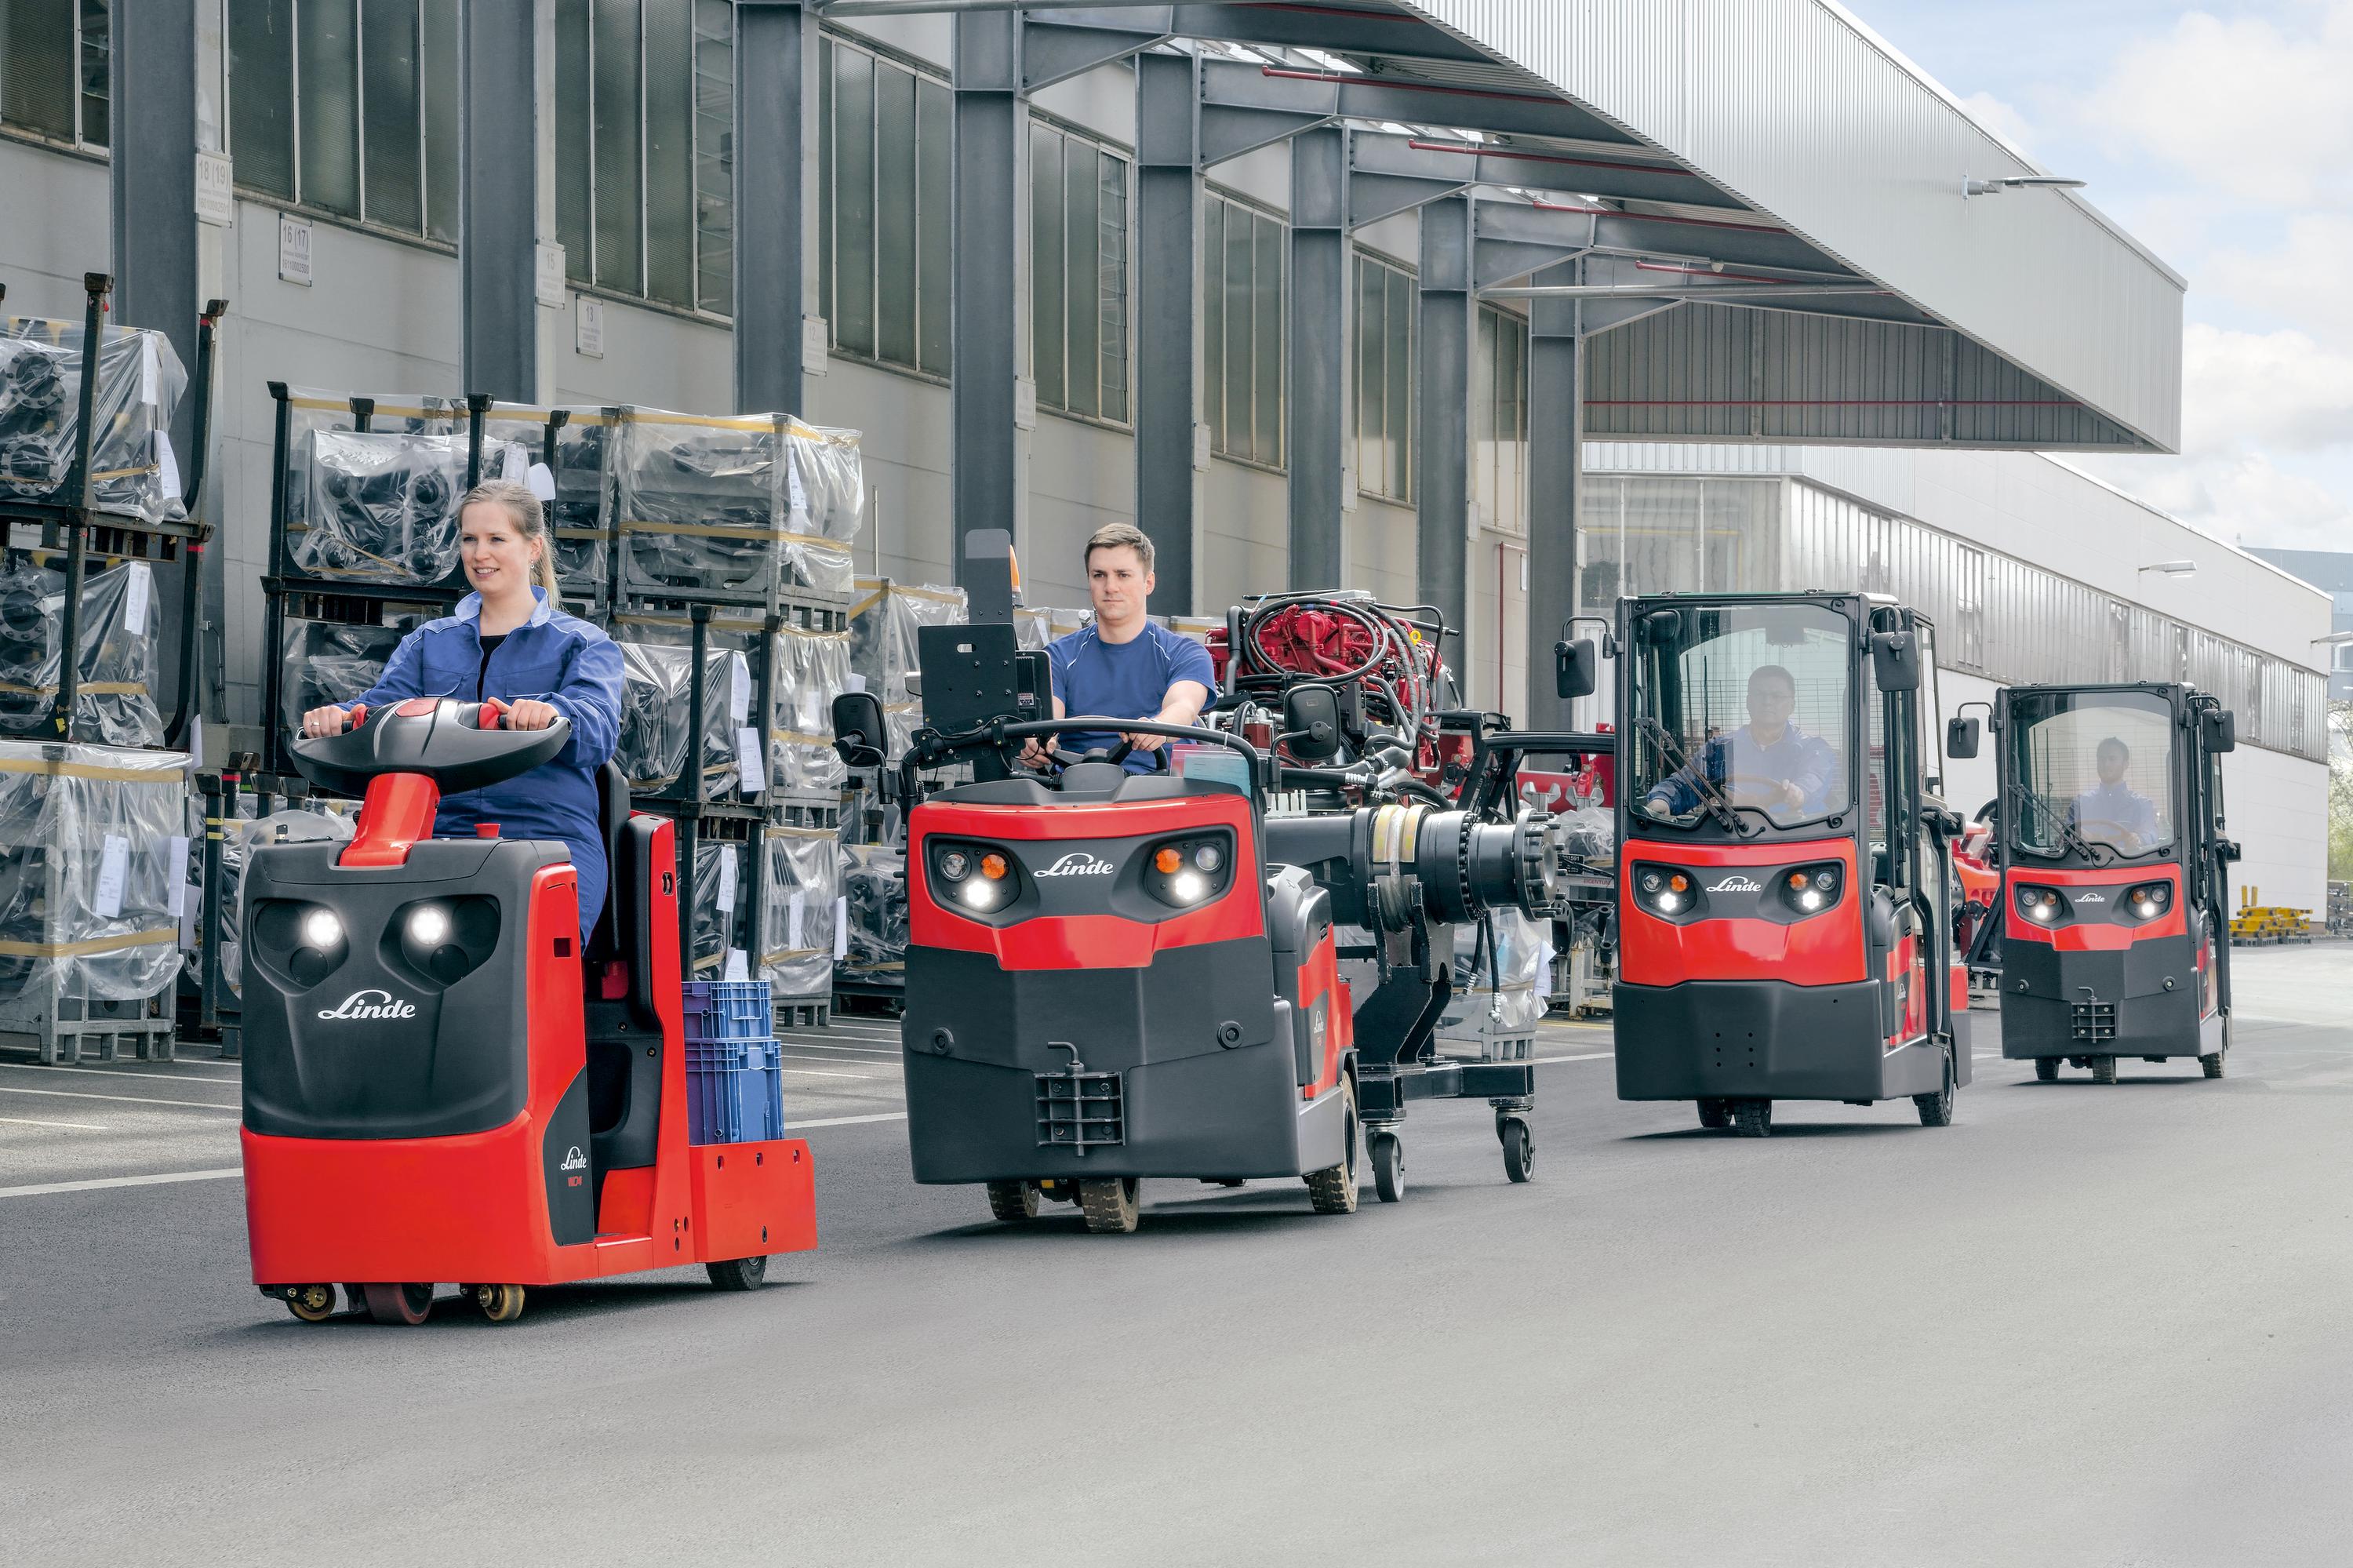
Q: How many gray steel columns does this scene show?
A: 8